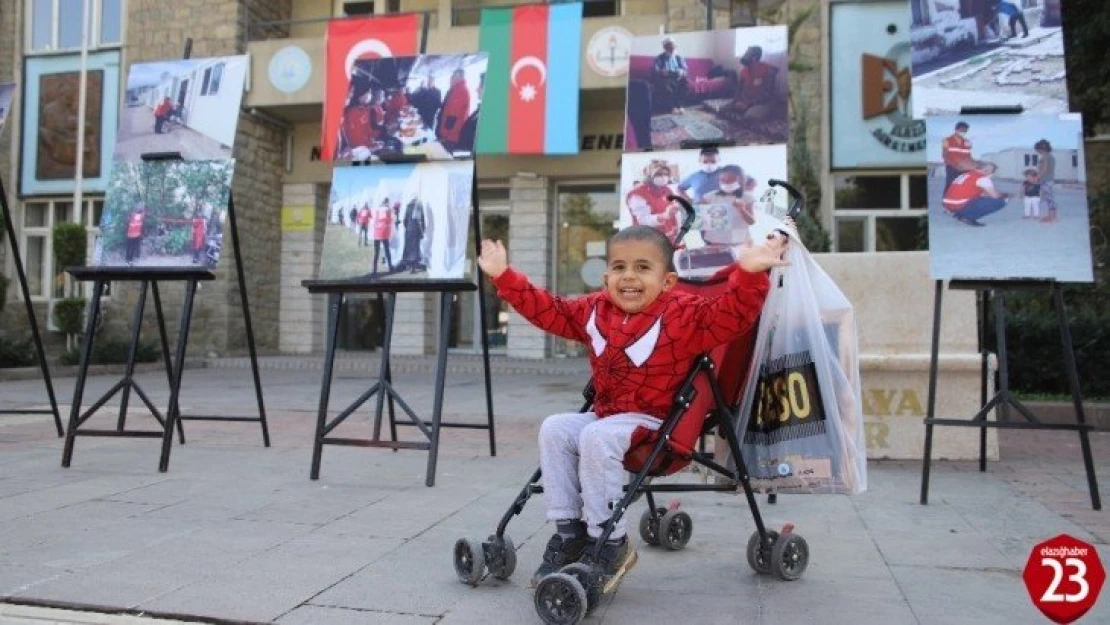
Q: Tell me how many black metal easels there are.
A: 5